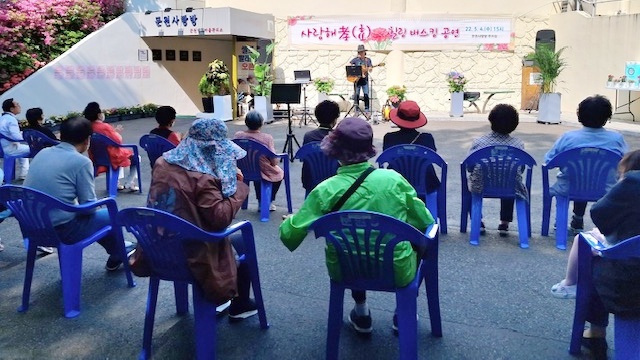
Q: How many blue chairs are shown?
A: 13